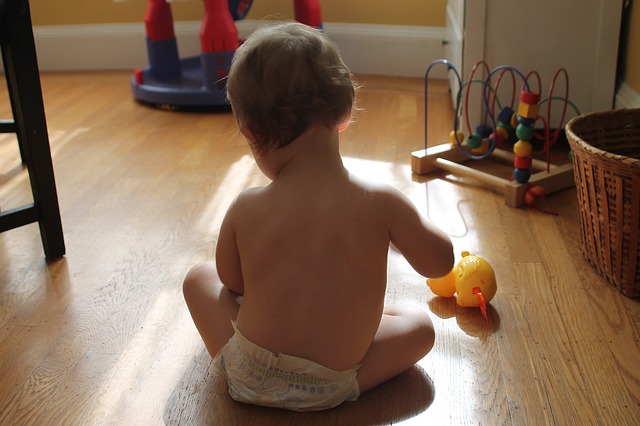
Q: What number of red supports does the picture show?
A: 3